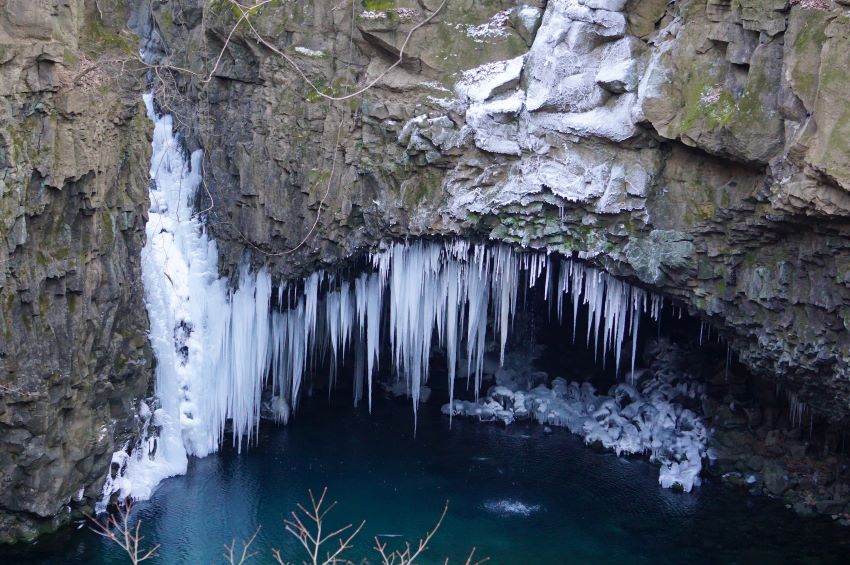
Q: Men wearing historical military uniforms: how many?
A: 0